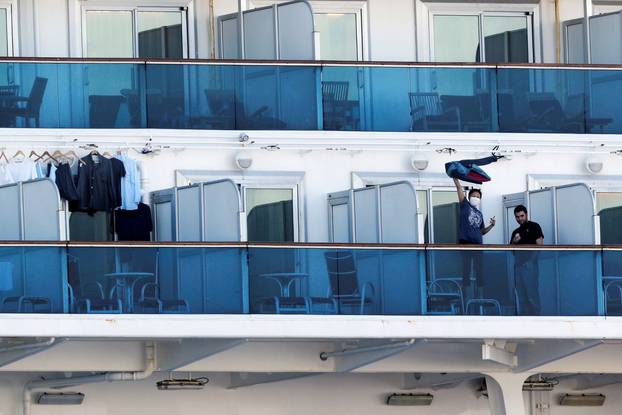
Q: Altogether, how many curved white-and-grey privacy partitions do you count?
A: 6